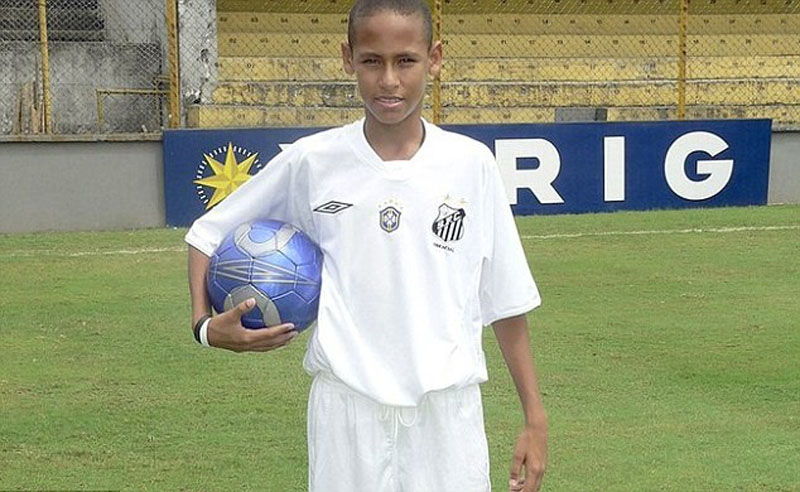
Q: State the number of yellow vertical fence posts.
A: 4